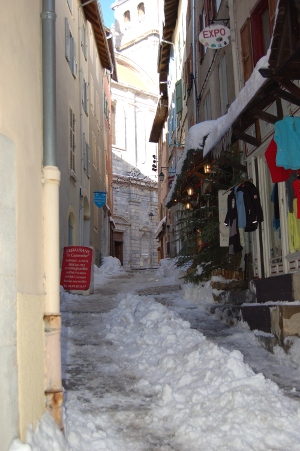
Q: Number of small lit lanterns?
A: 3